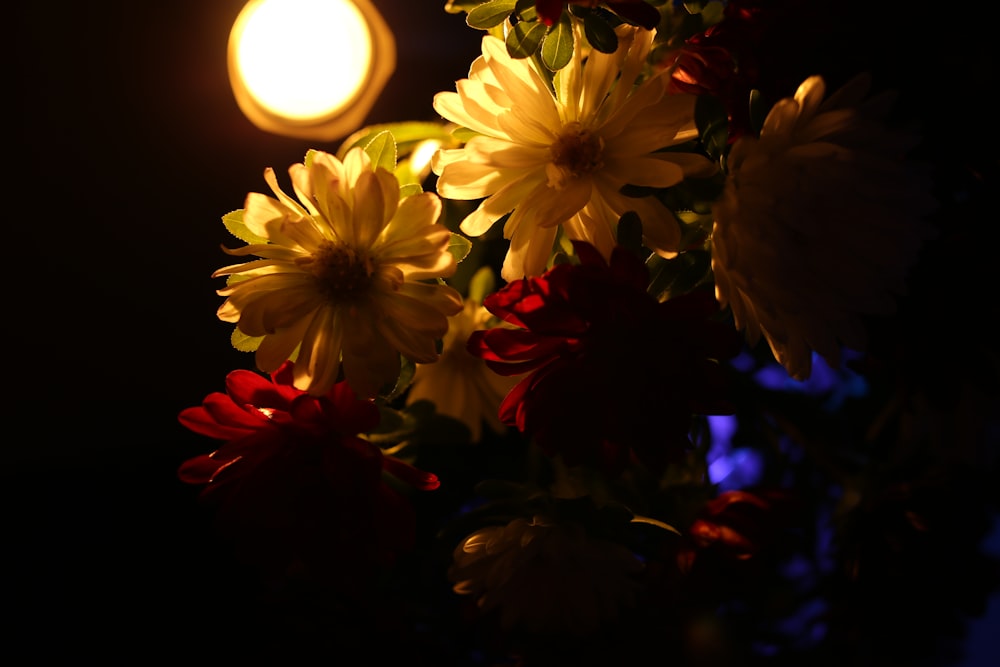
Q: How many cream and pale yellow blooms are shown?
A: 5